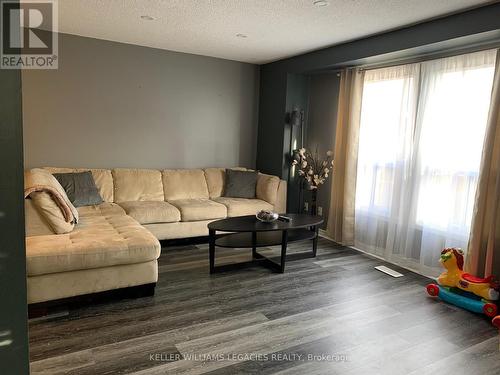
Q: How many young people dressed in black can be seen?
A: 0